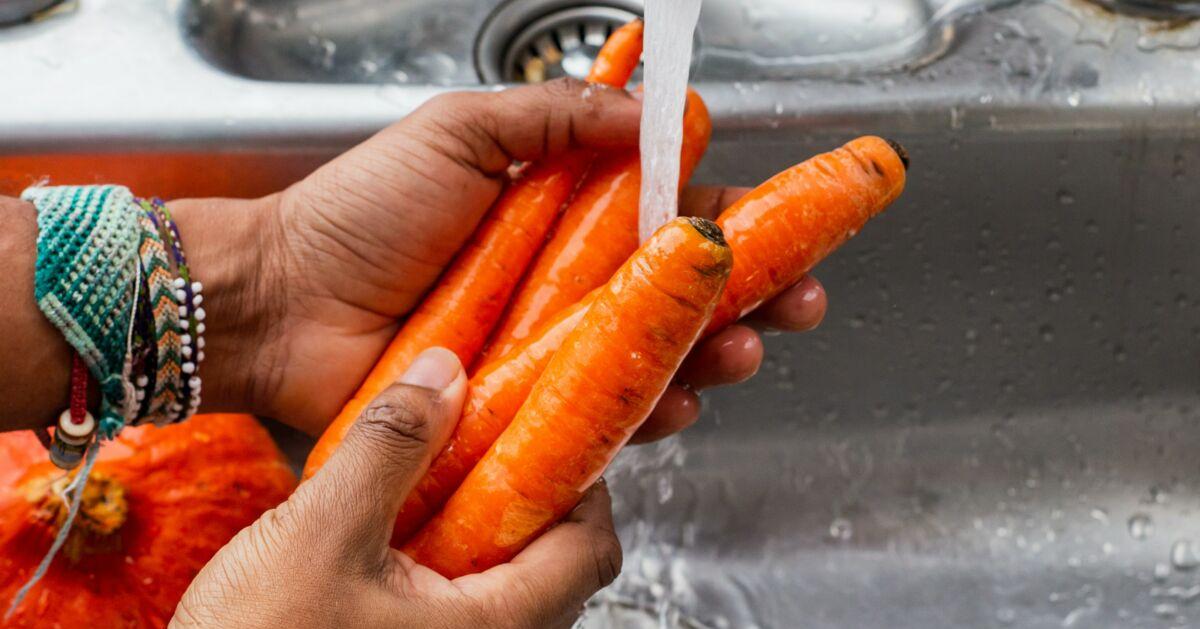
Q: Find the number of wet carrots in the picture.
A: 4